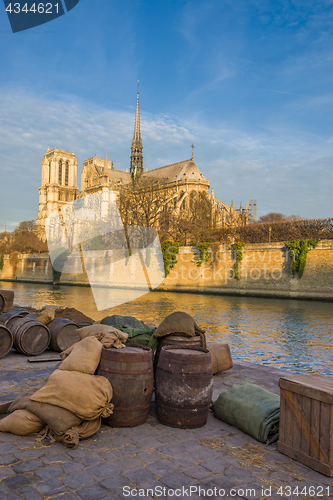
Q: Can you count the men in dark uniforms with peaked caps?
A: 0